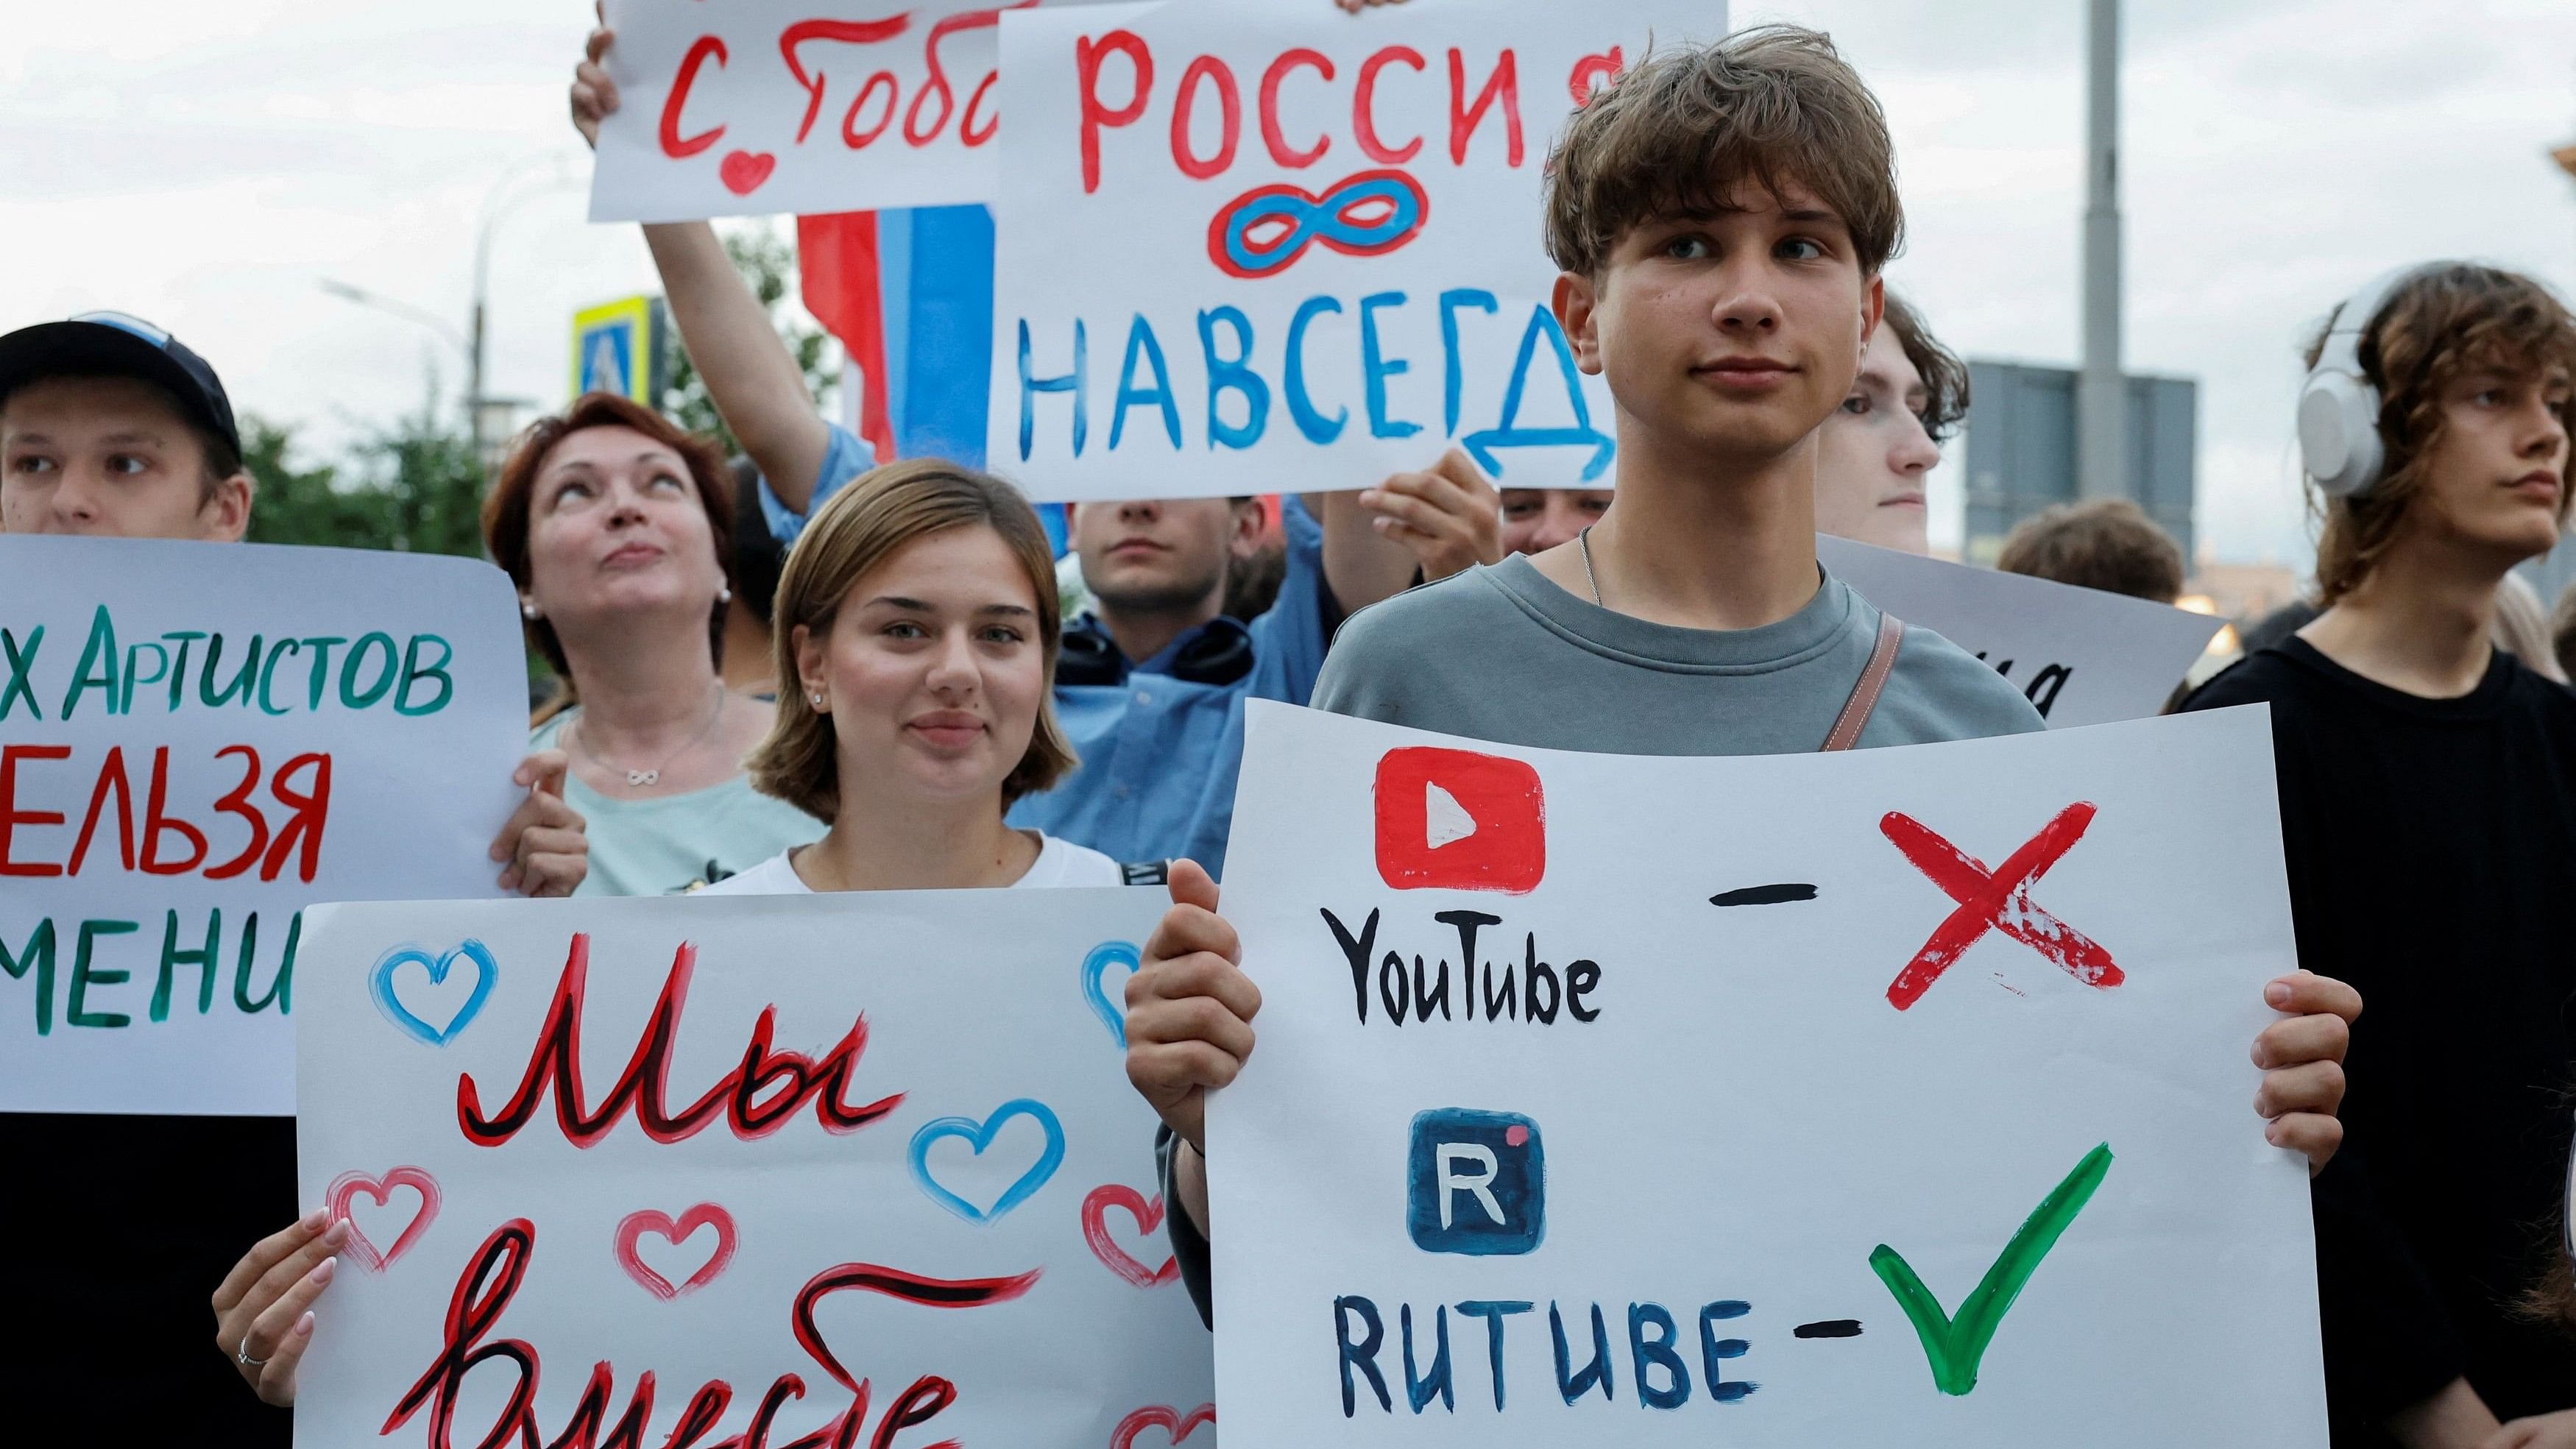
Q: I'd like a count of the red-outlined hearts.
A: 4